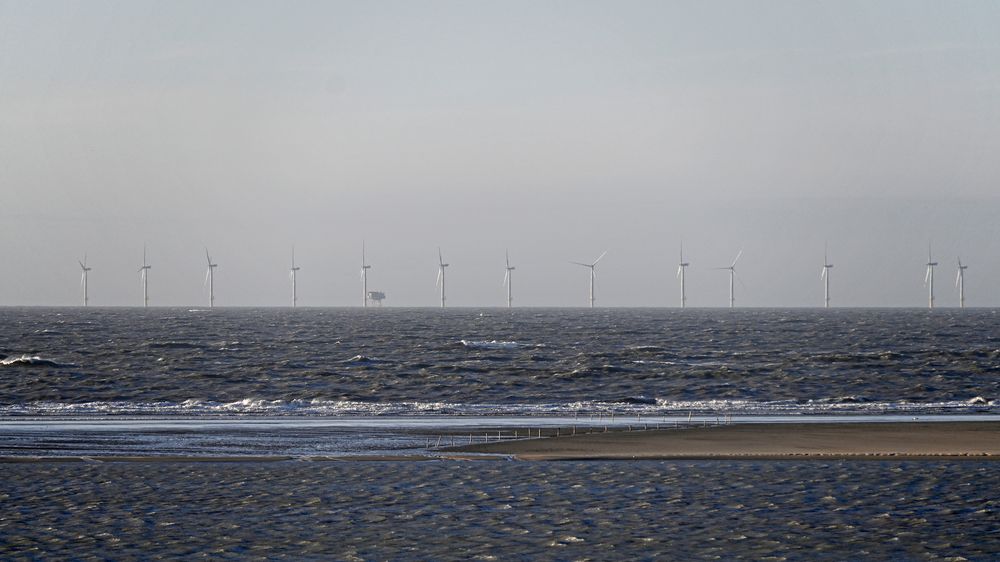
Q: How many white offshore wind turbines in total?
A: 13